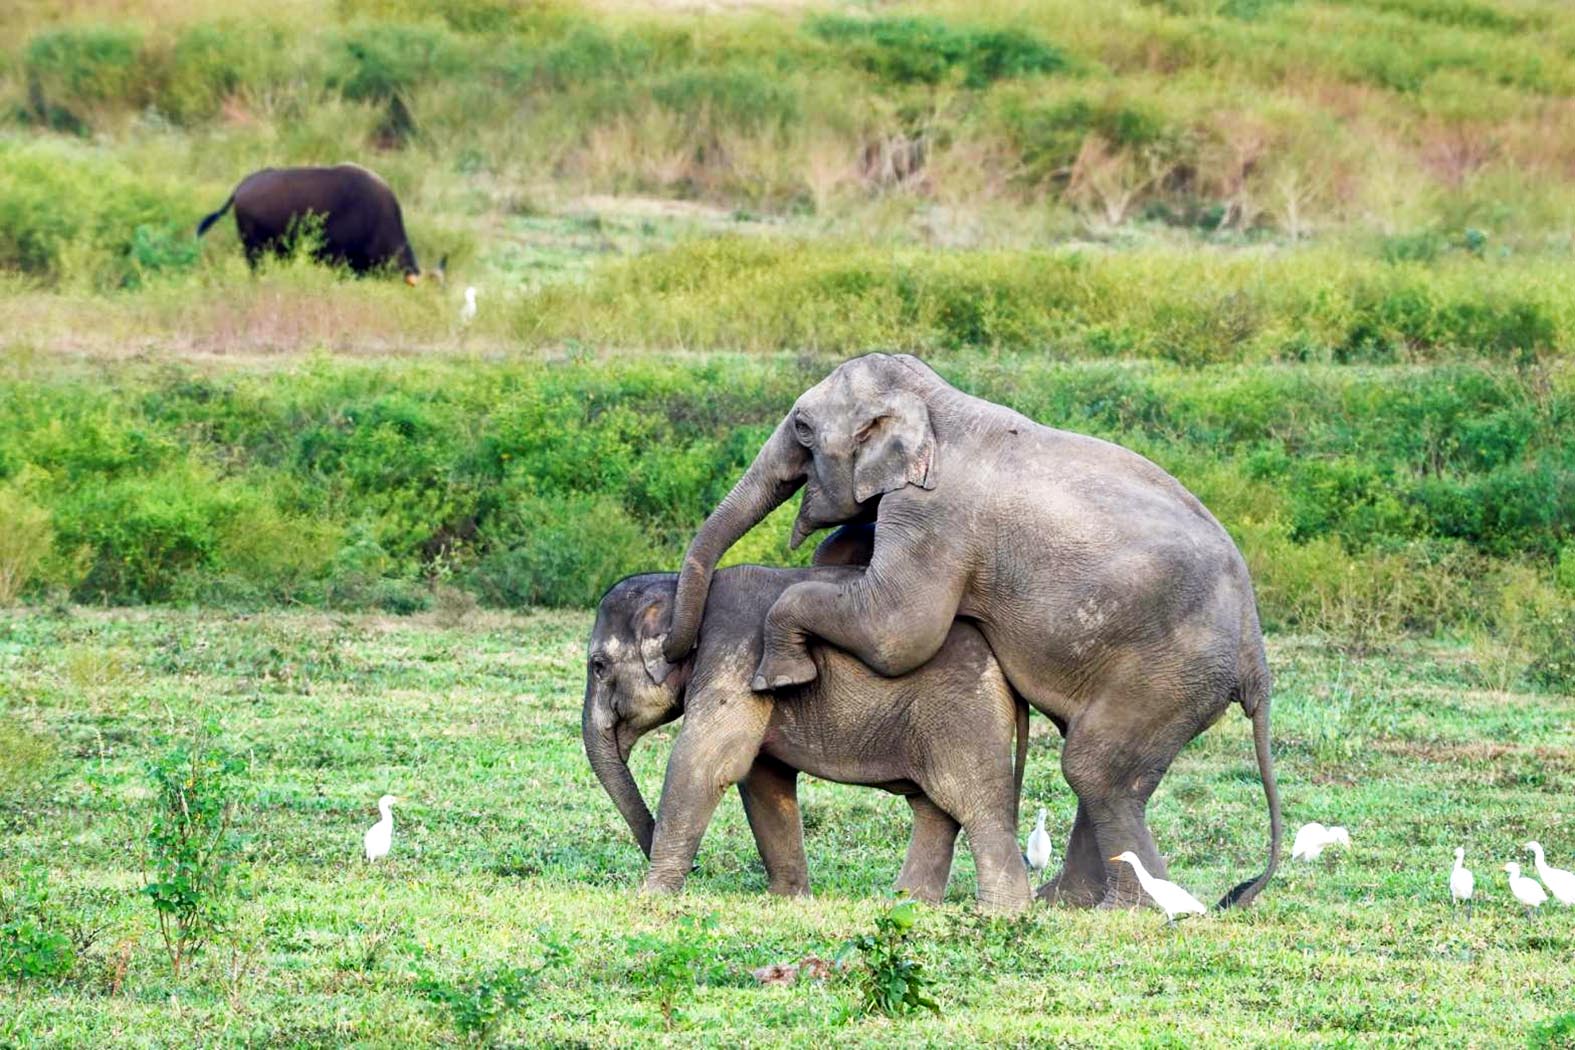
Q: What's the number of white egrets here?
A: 8